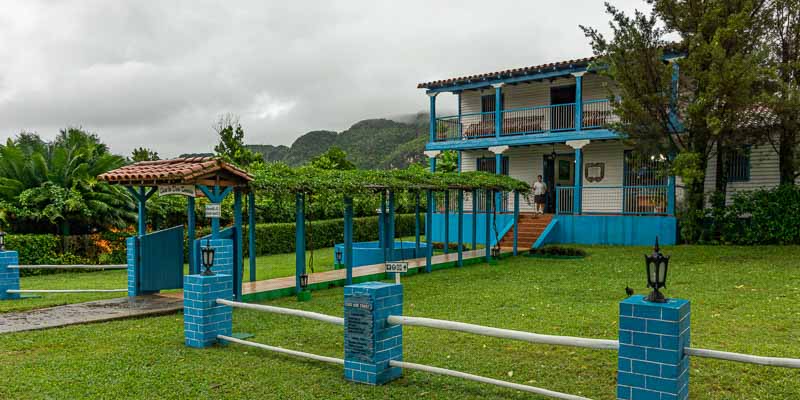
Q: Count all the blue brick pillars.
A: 6